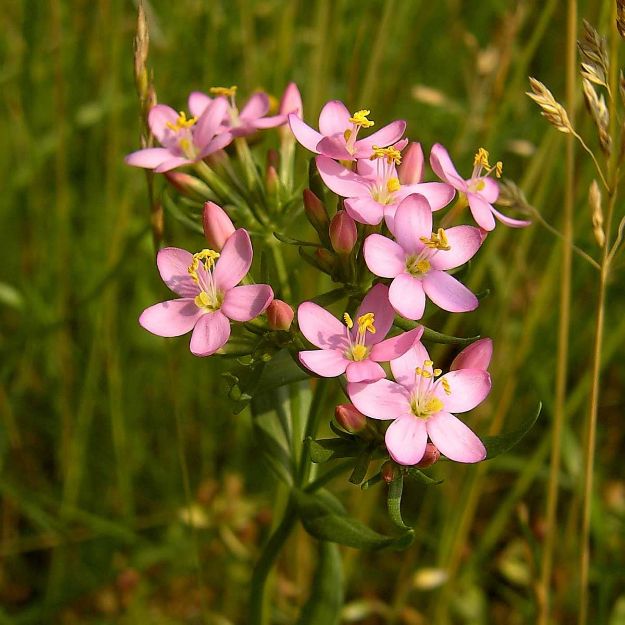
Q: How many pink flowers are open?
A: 9